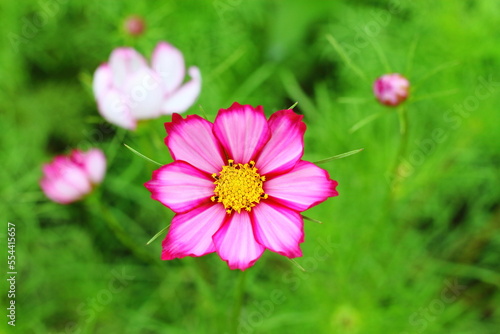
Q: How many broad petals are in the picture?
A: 8